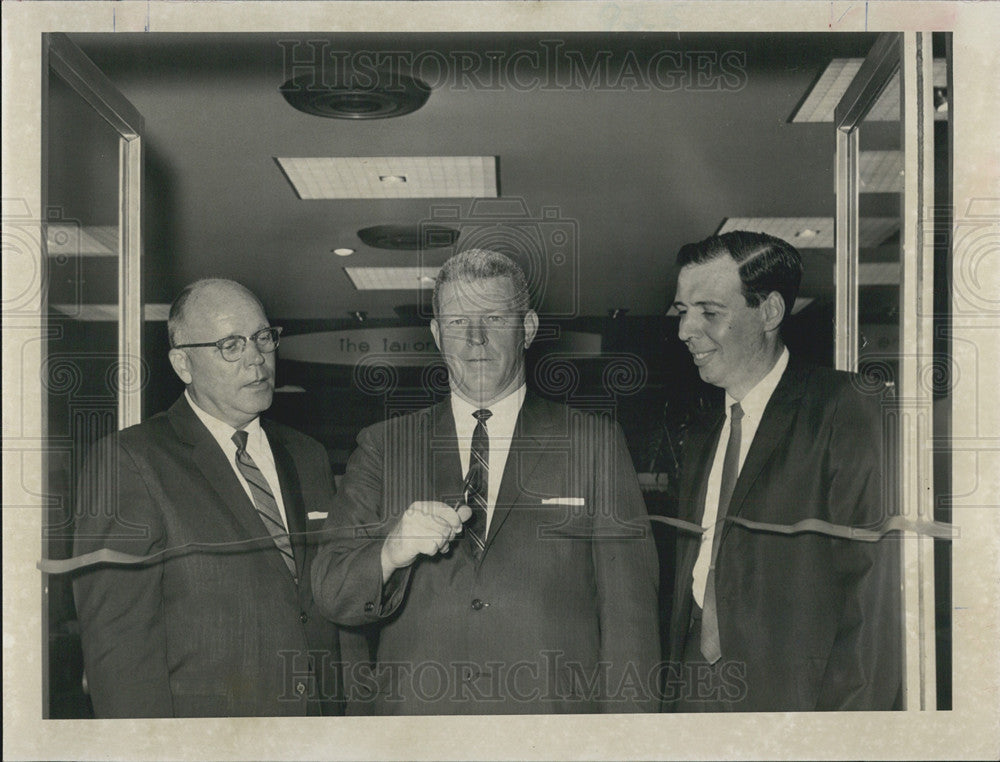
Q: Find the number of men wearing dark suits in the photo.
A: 3